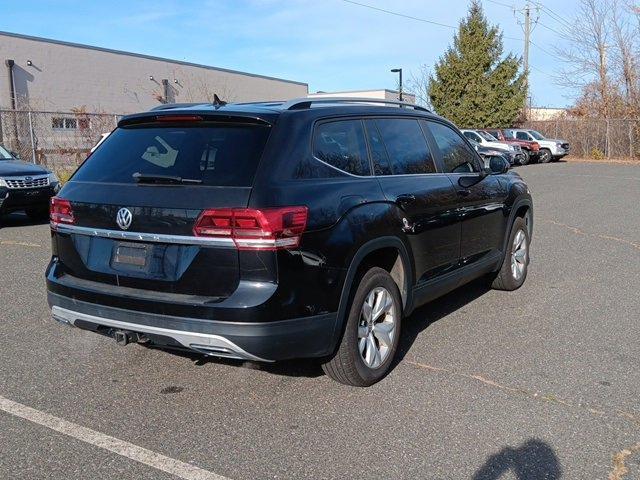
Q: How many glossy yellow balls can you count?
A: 0